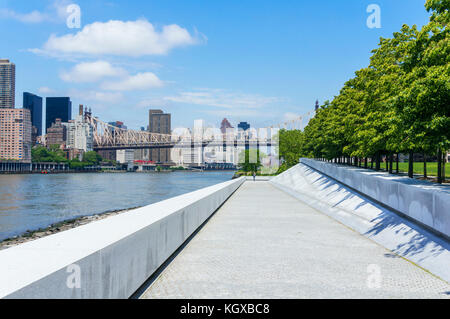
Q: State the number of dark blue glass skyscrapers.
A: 2